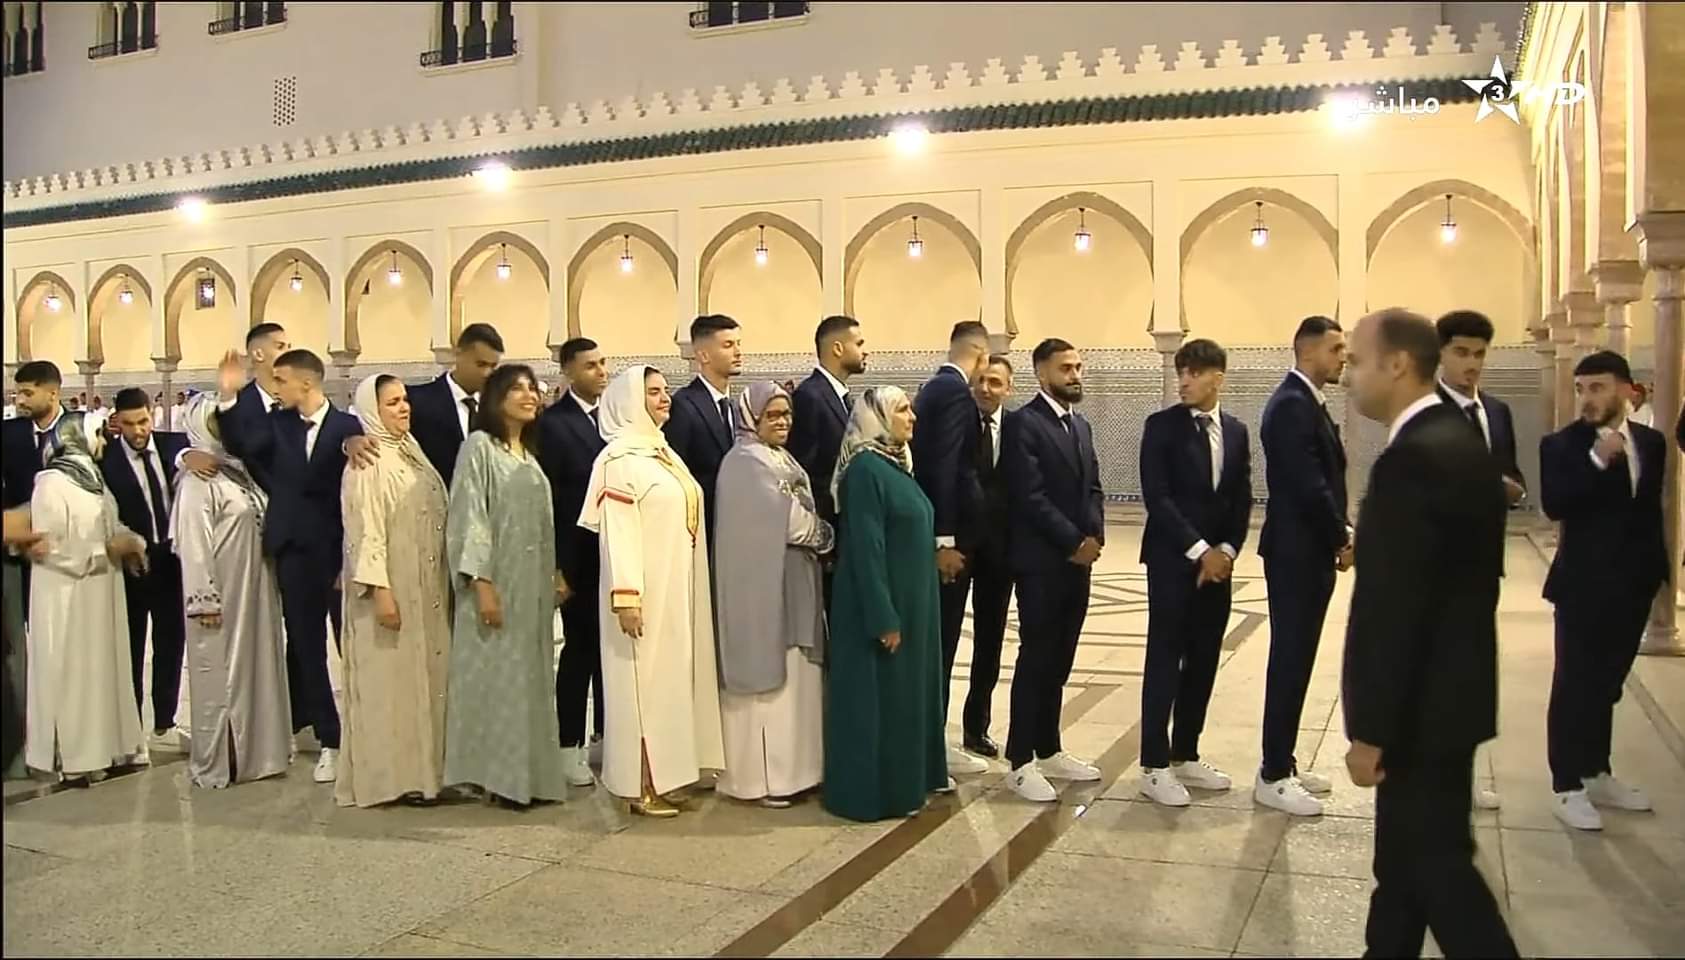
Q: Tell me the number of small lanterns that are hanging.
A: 12